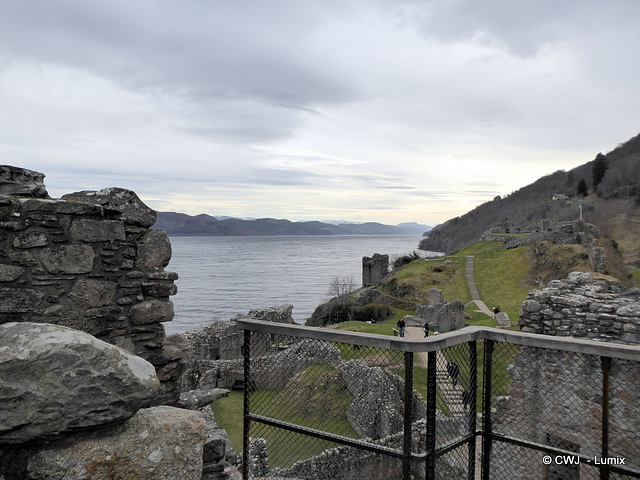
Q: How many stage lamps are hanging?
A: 0